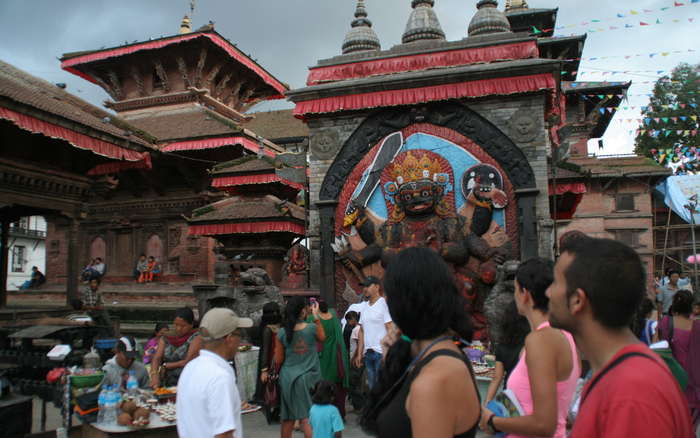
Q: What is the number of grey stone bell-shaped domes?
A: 3